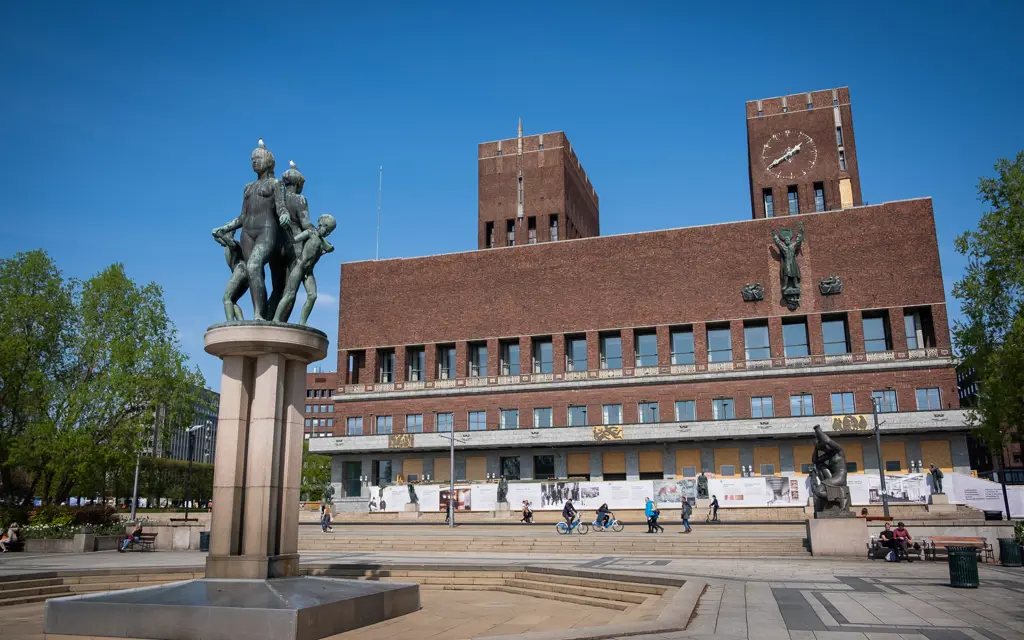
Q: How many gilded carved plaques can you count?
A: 3